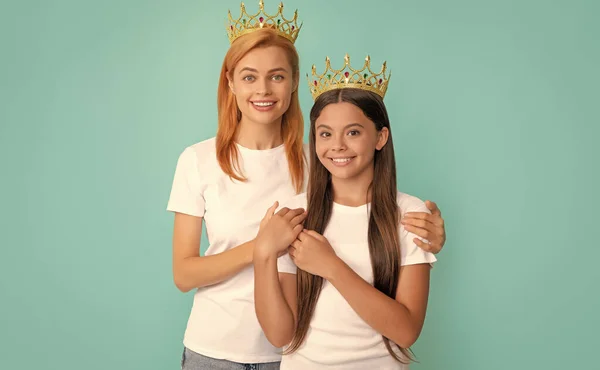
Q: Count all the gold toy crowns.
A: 2